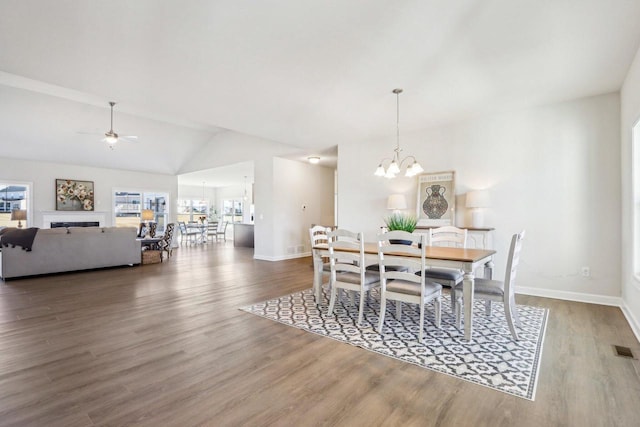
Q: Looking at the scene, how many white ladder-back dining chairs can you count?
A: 6